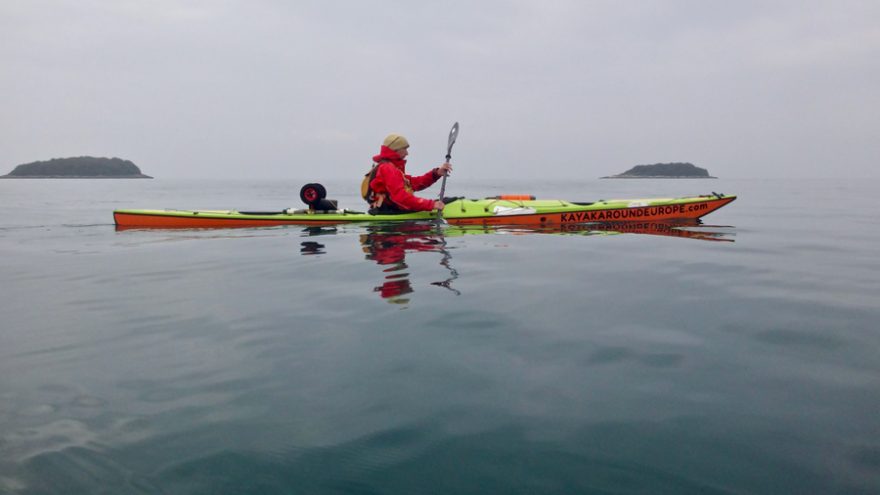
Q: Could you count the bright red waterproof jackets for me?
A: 1